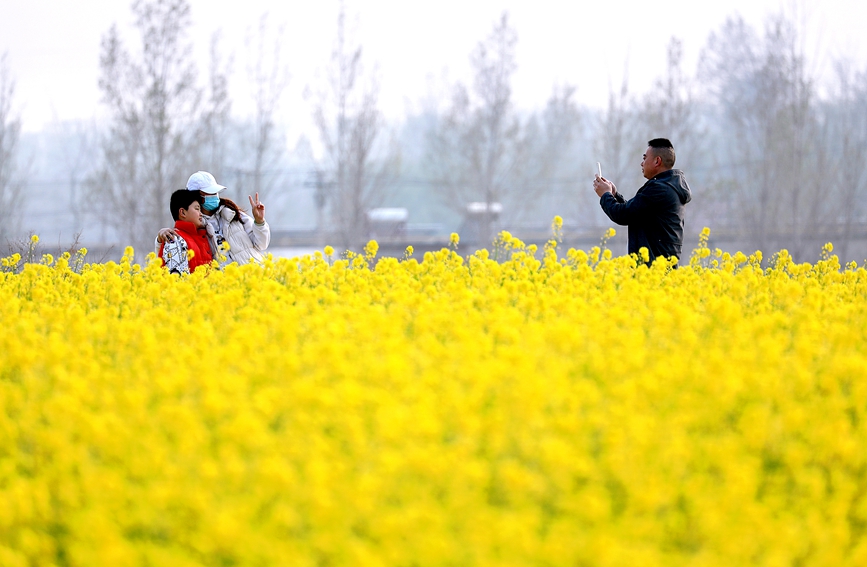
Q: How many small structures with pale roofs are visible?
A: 2